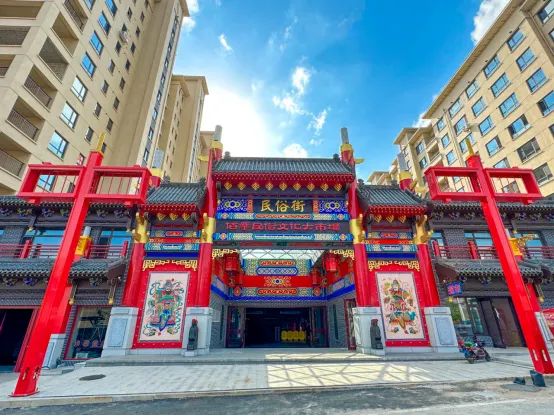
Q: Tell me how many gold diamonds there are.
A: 15